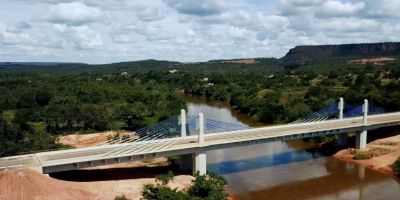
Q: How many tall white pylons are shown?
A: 4